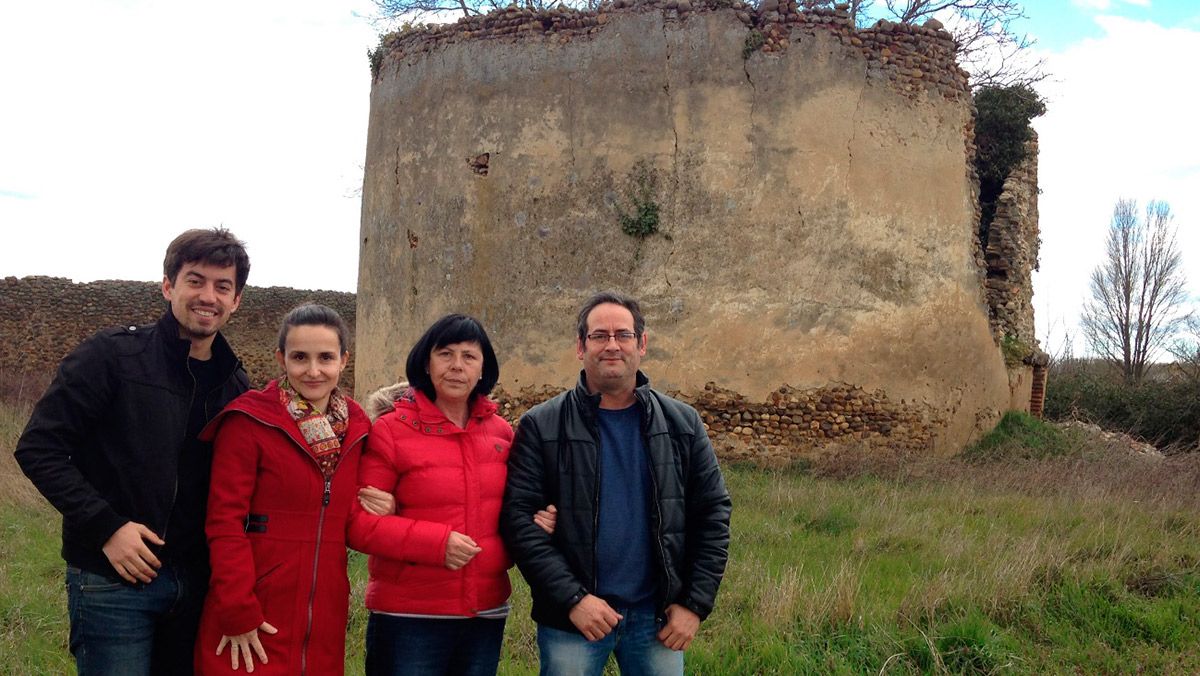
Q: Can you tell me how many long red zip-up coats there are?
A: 1